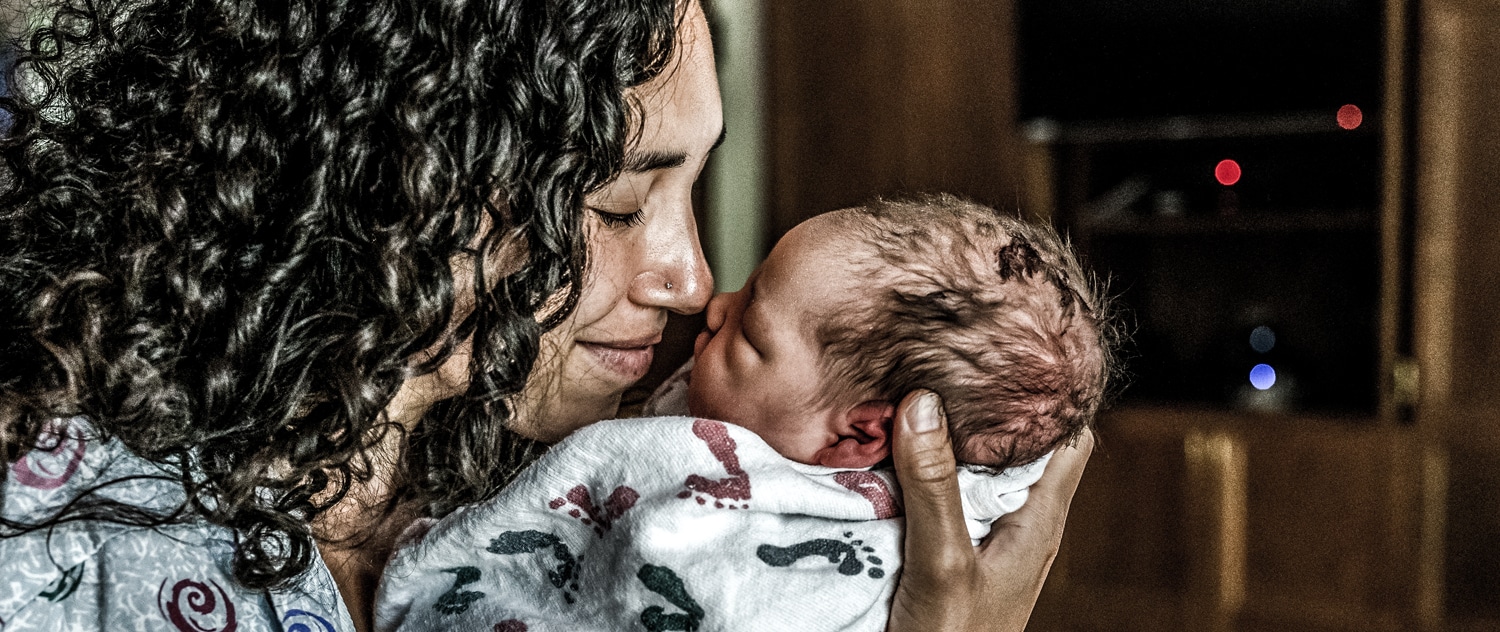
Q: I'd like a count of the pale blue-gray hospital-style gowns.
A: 1